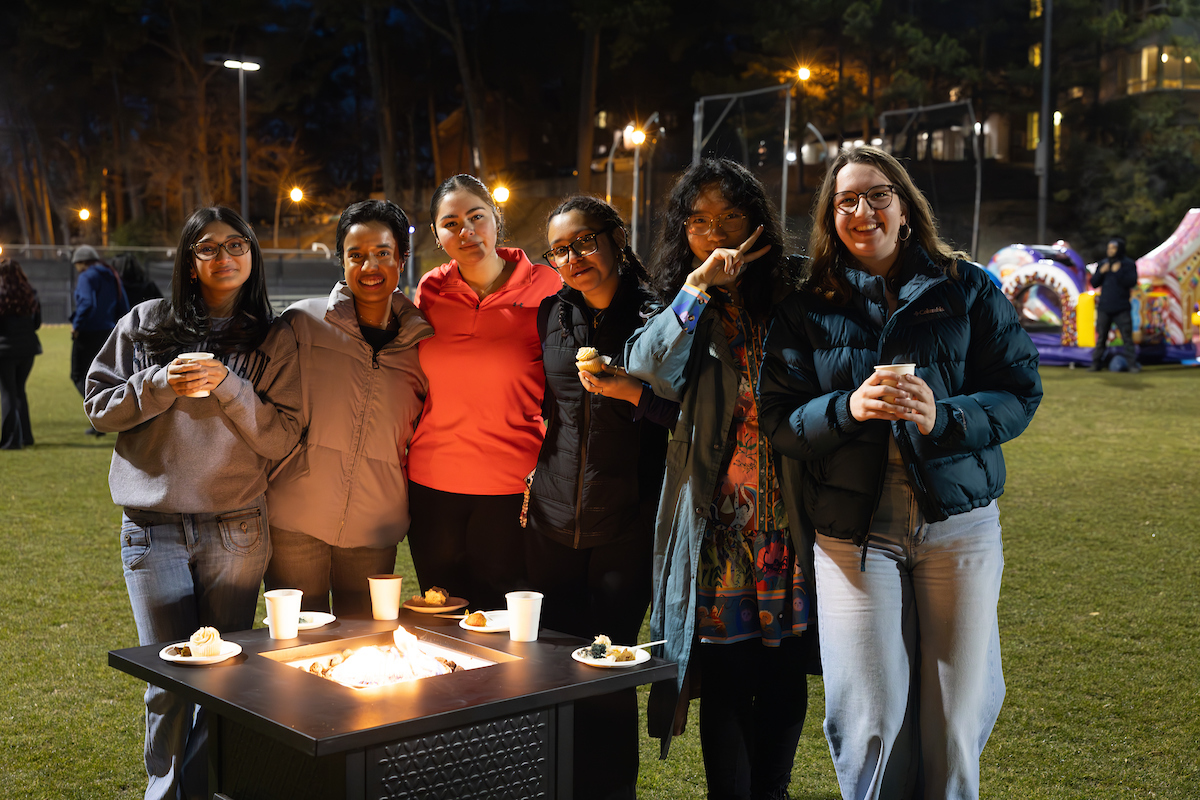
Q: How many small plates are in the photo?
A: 5